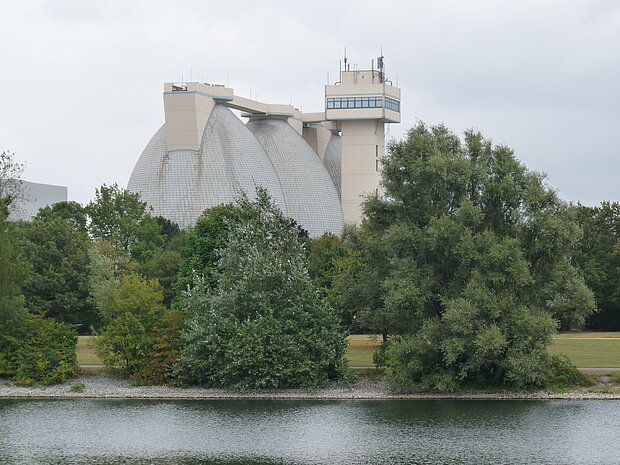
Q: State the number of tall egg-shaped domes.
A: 3